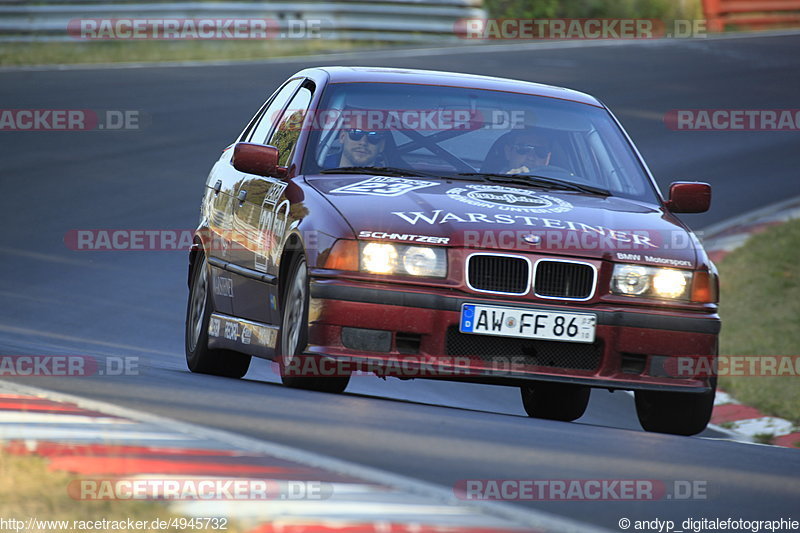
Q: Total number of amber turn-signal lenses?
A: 2